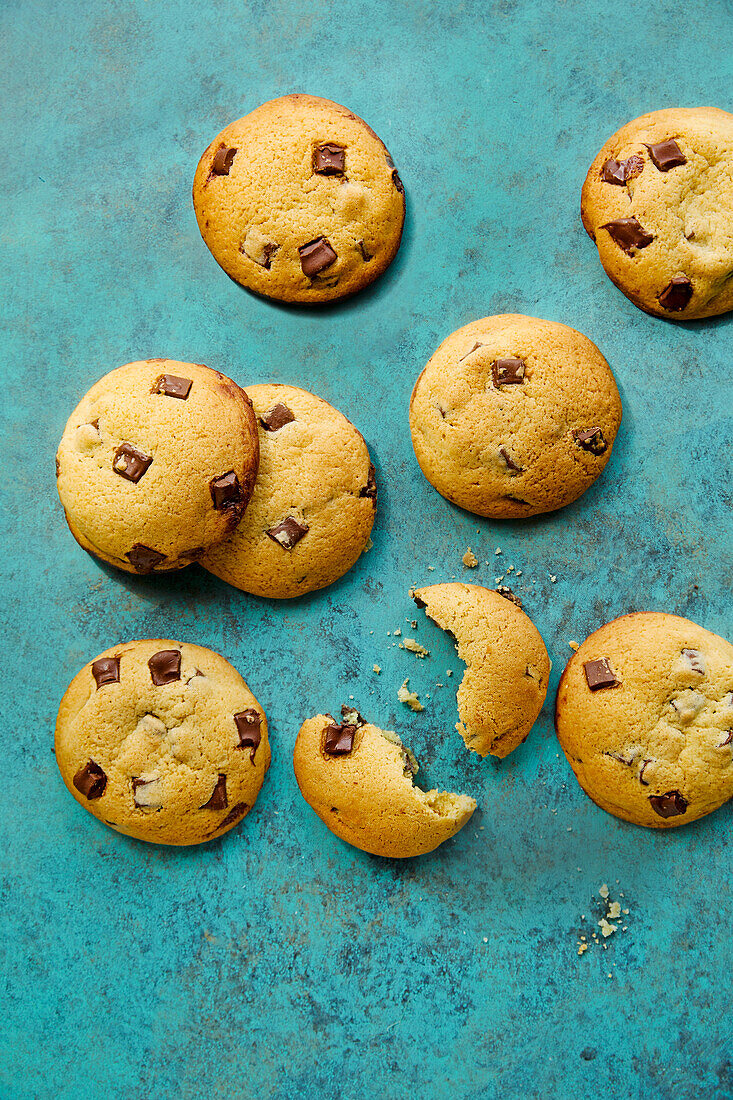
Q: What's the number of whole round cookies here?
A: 7